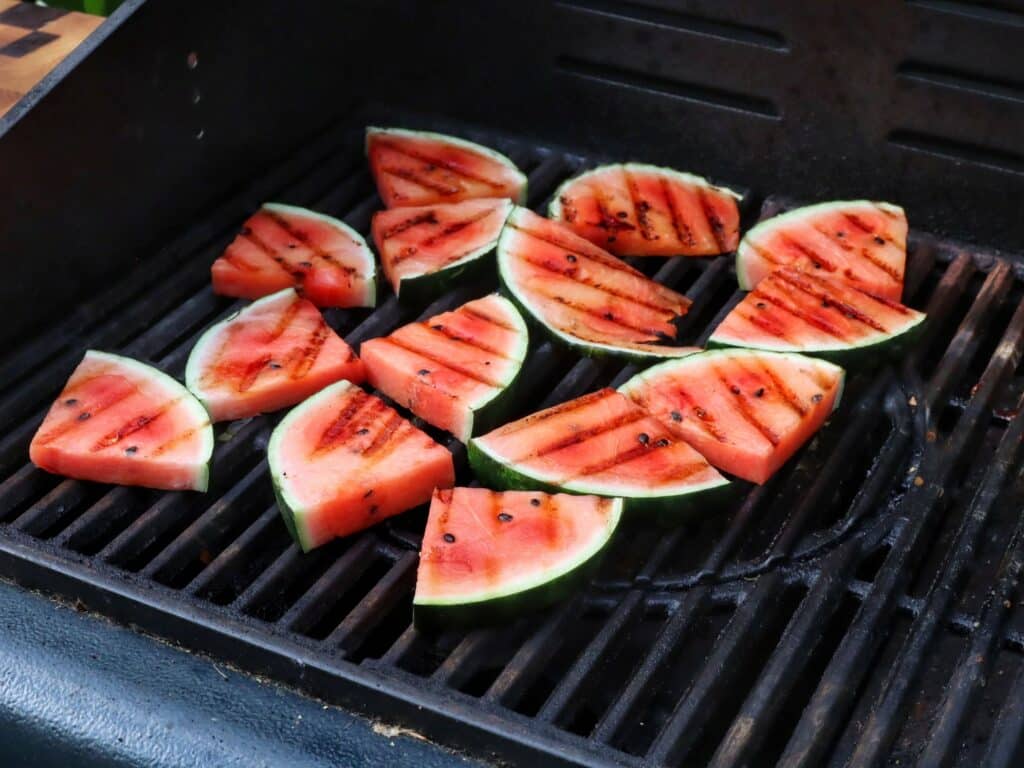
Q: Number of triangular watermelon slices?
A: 14